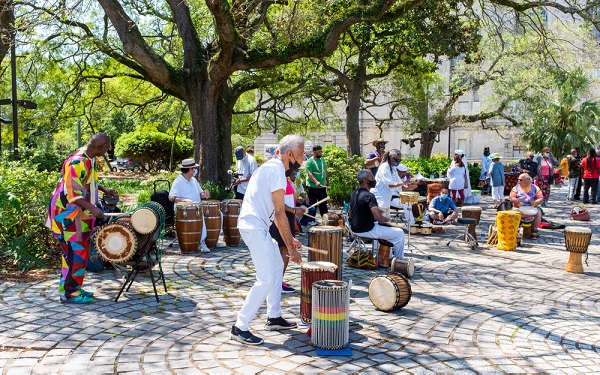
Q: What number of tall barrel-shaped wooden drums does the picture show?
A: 3